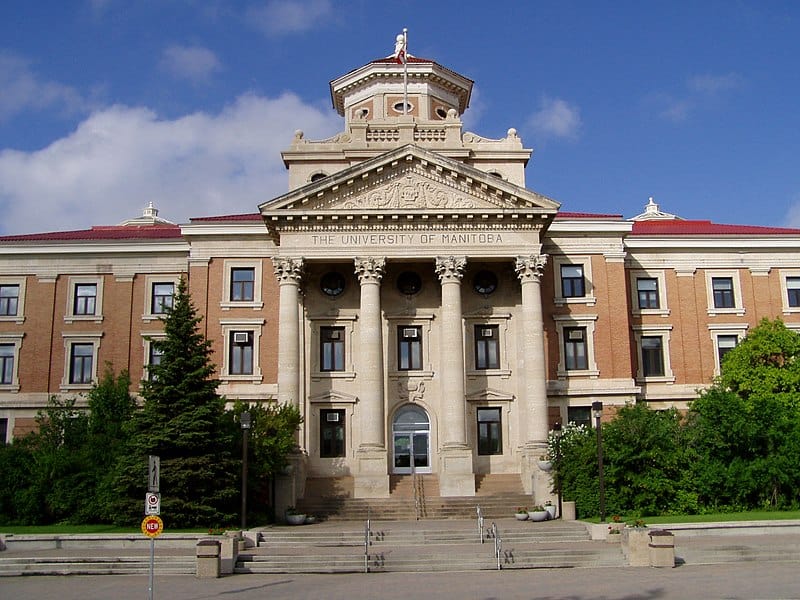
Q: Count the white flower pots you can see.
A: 6